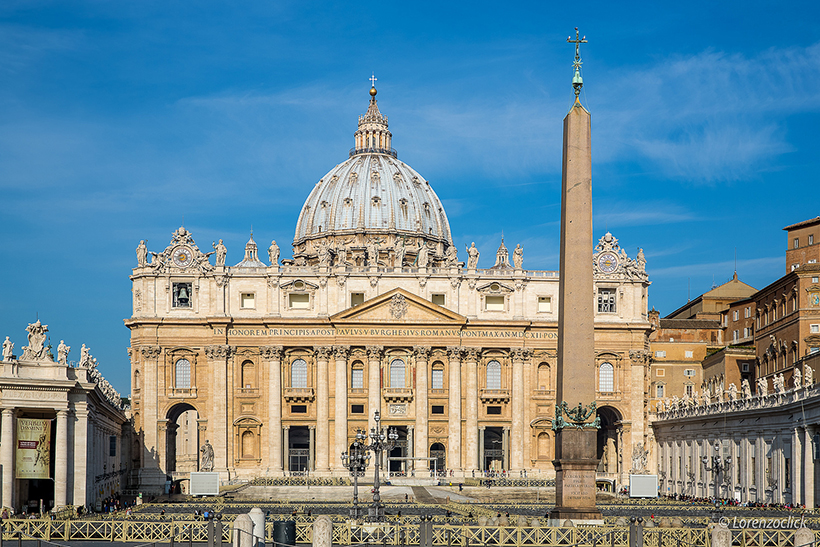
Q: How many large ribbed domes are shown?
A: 1